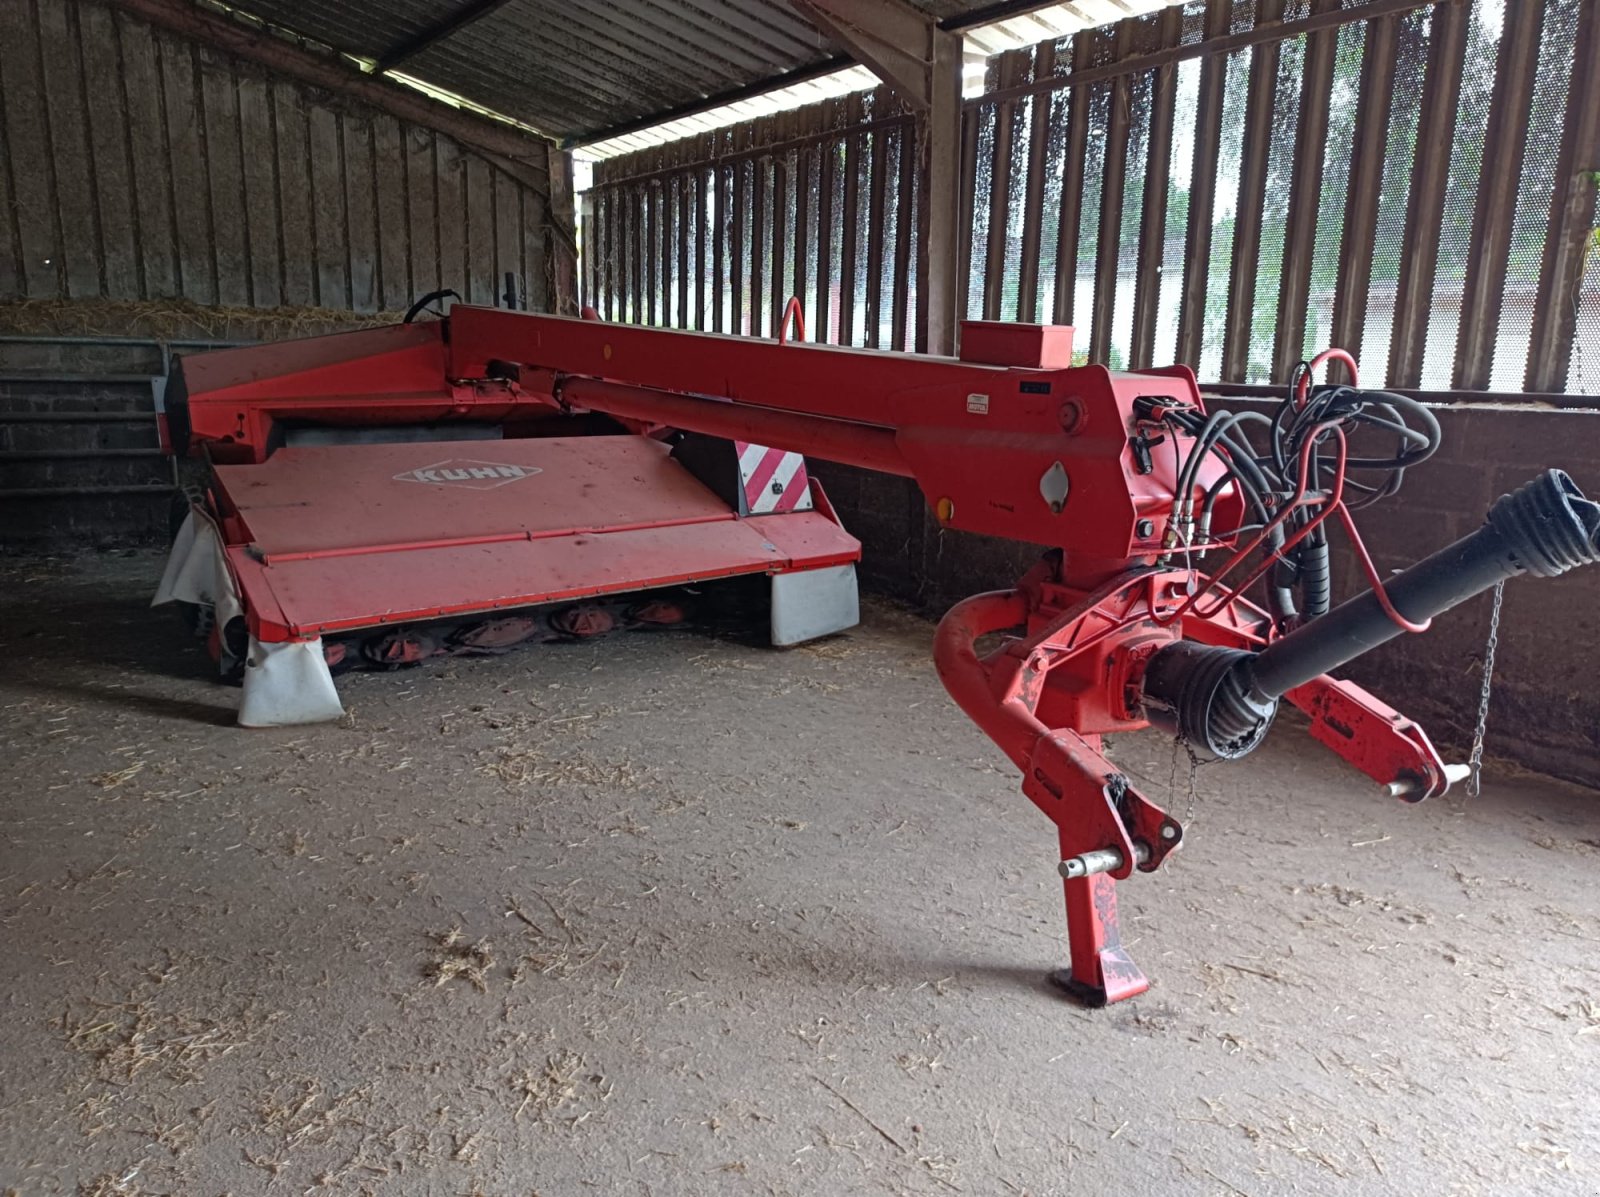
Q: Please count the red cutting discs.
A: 5